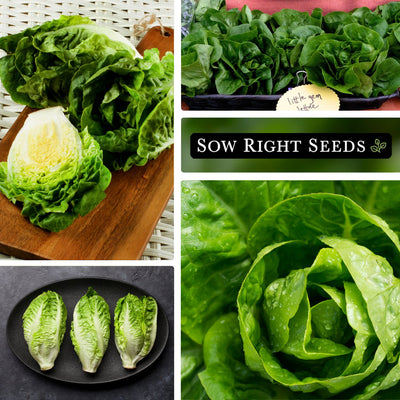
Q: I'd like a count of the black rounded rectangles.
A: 1